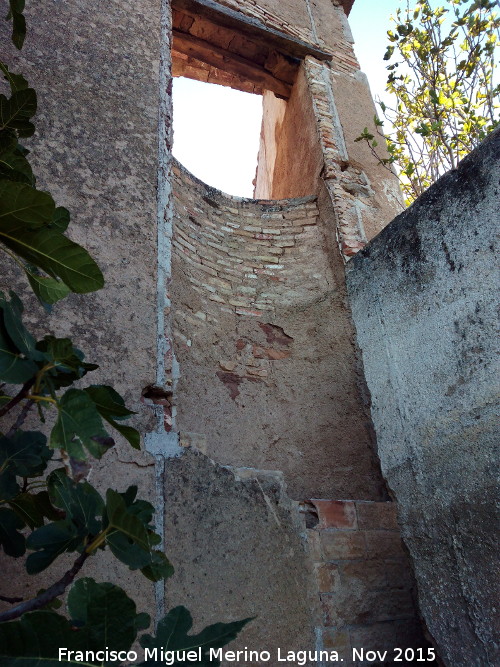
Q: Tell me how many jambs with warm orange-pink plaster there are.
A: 1